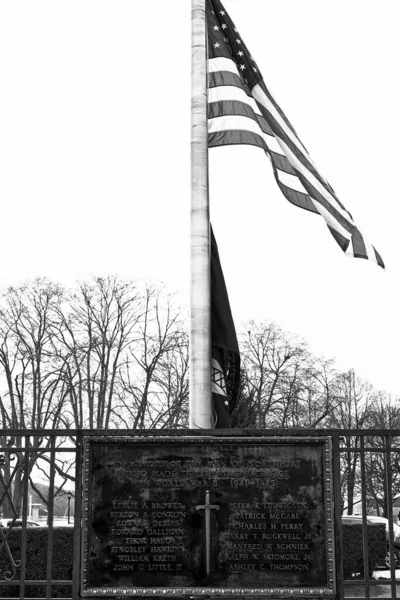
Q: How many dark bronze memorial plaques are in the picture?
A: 1